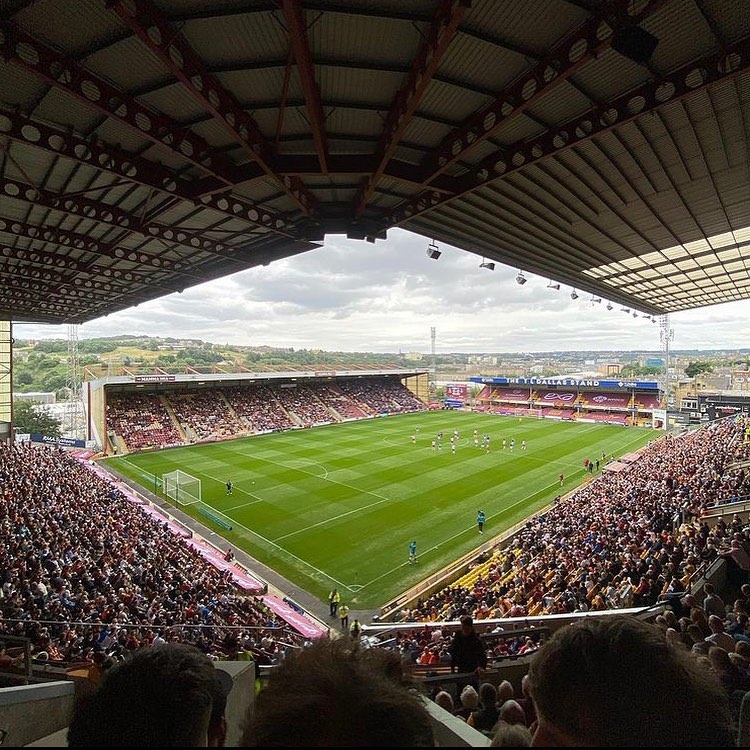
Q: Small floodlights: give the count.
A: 11